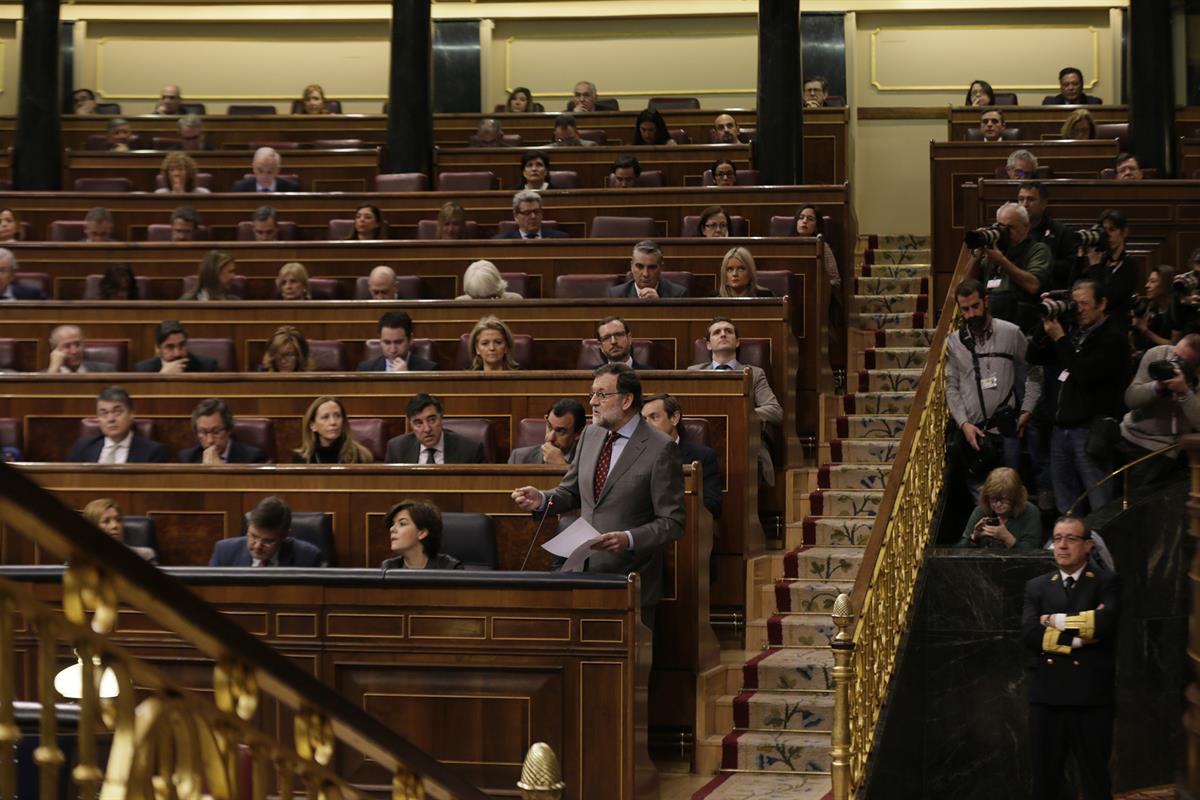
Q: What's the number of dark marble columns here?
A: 4